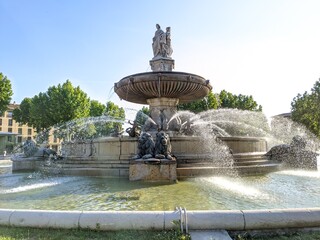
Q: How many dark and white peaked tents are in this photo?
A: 0